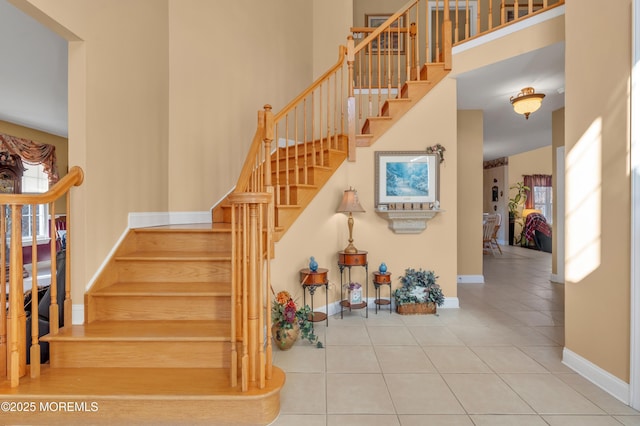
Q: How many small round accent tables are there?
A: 3